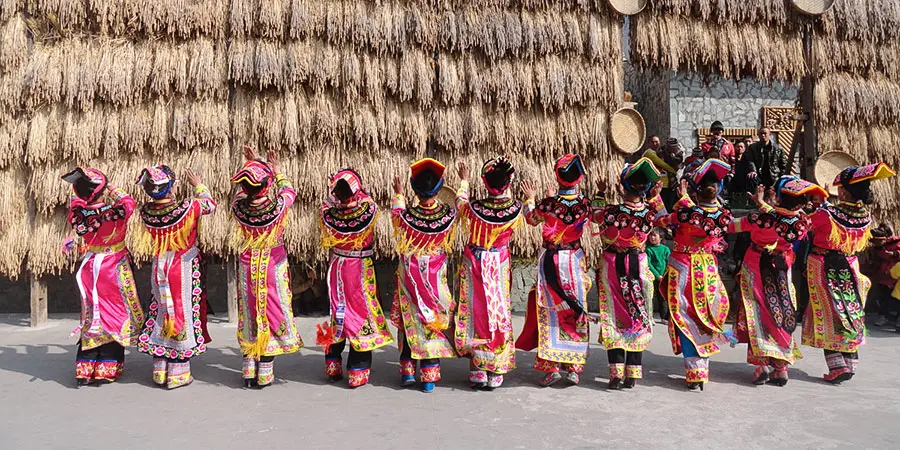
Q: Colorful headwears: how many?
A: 11